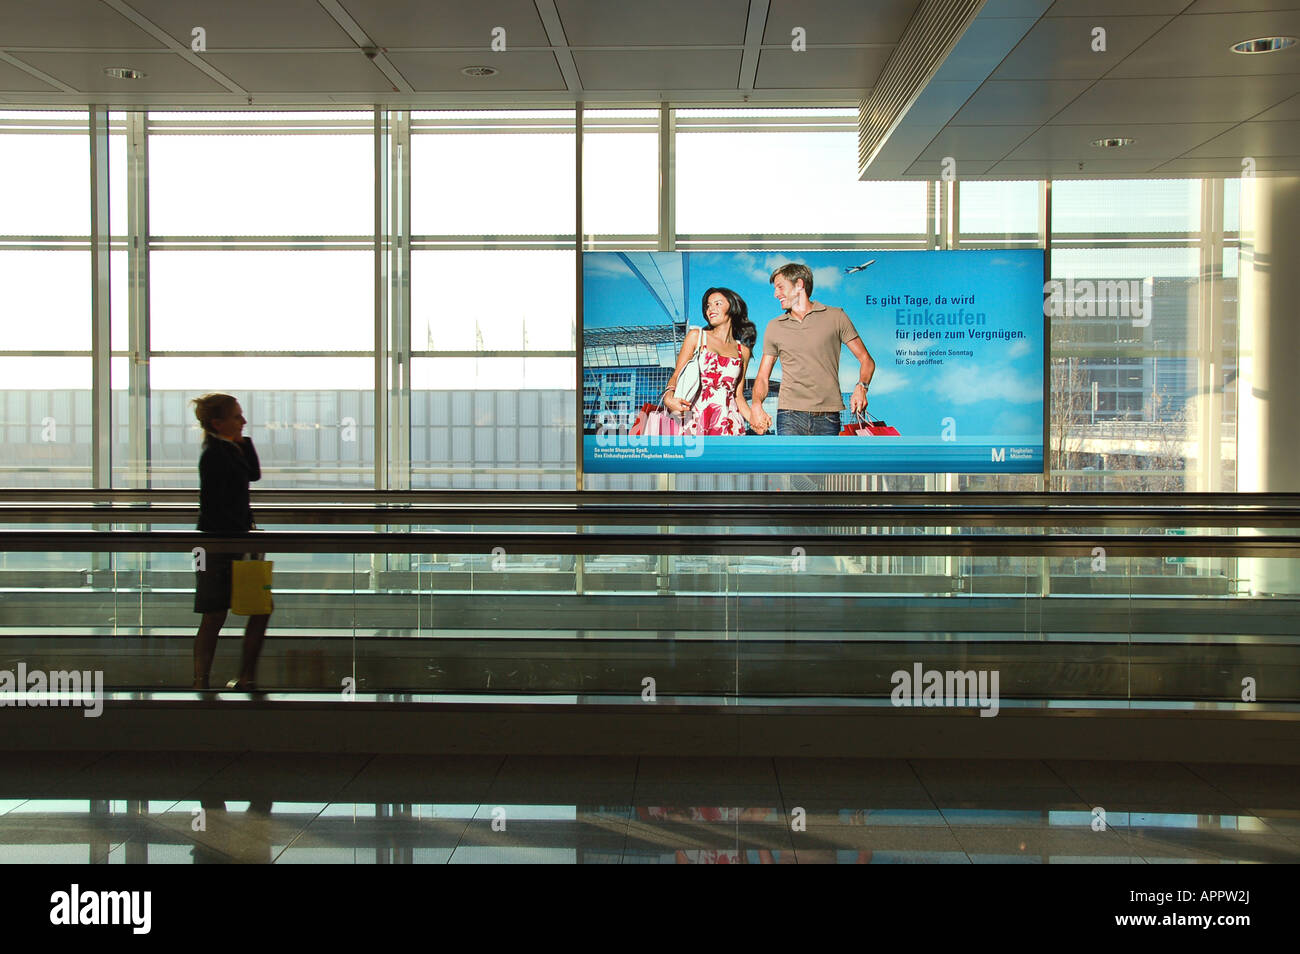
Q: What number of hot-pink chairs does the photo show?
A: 0